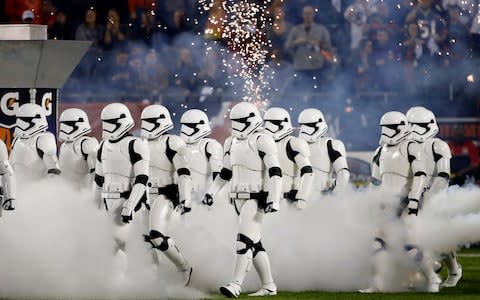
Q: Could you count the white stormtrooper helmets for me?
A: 10